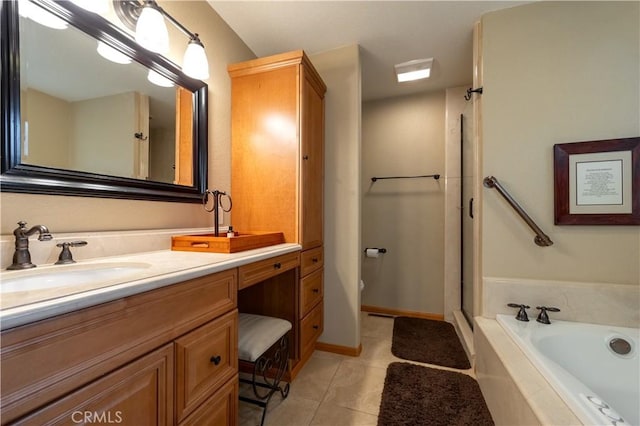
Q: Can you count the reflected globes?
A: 3